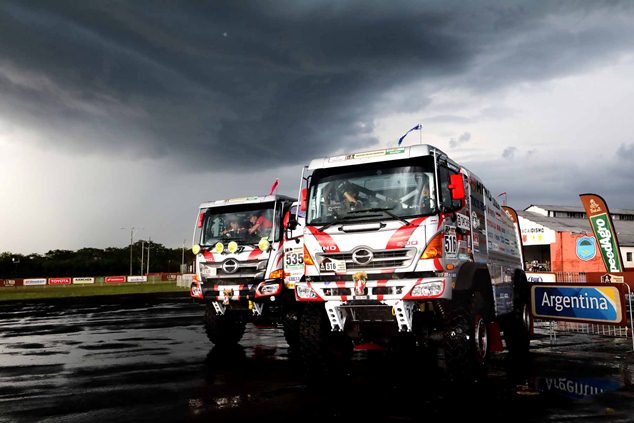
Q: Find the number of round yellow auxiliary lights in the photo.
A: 4